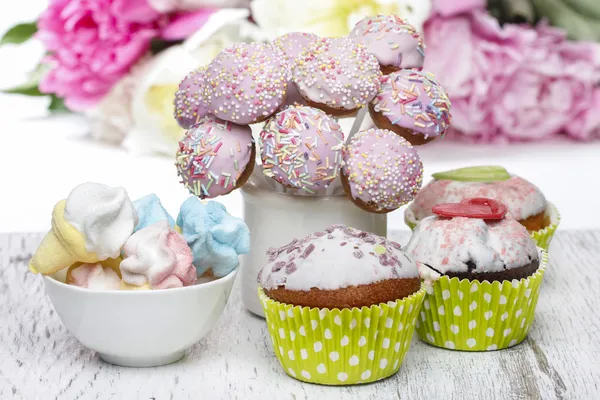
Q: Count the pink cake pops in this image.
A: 9